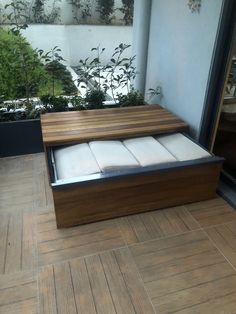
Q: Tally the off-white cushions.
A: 4